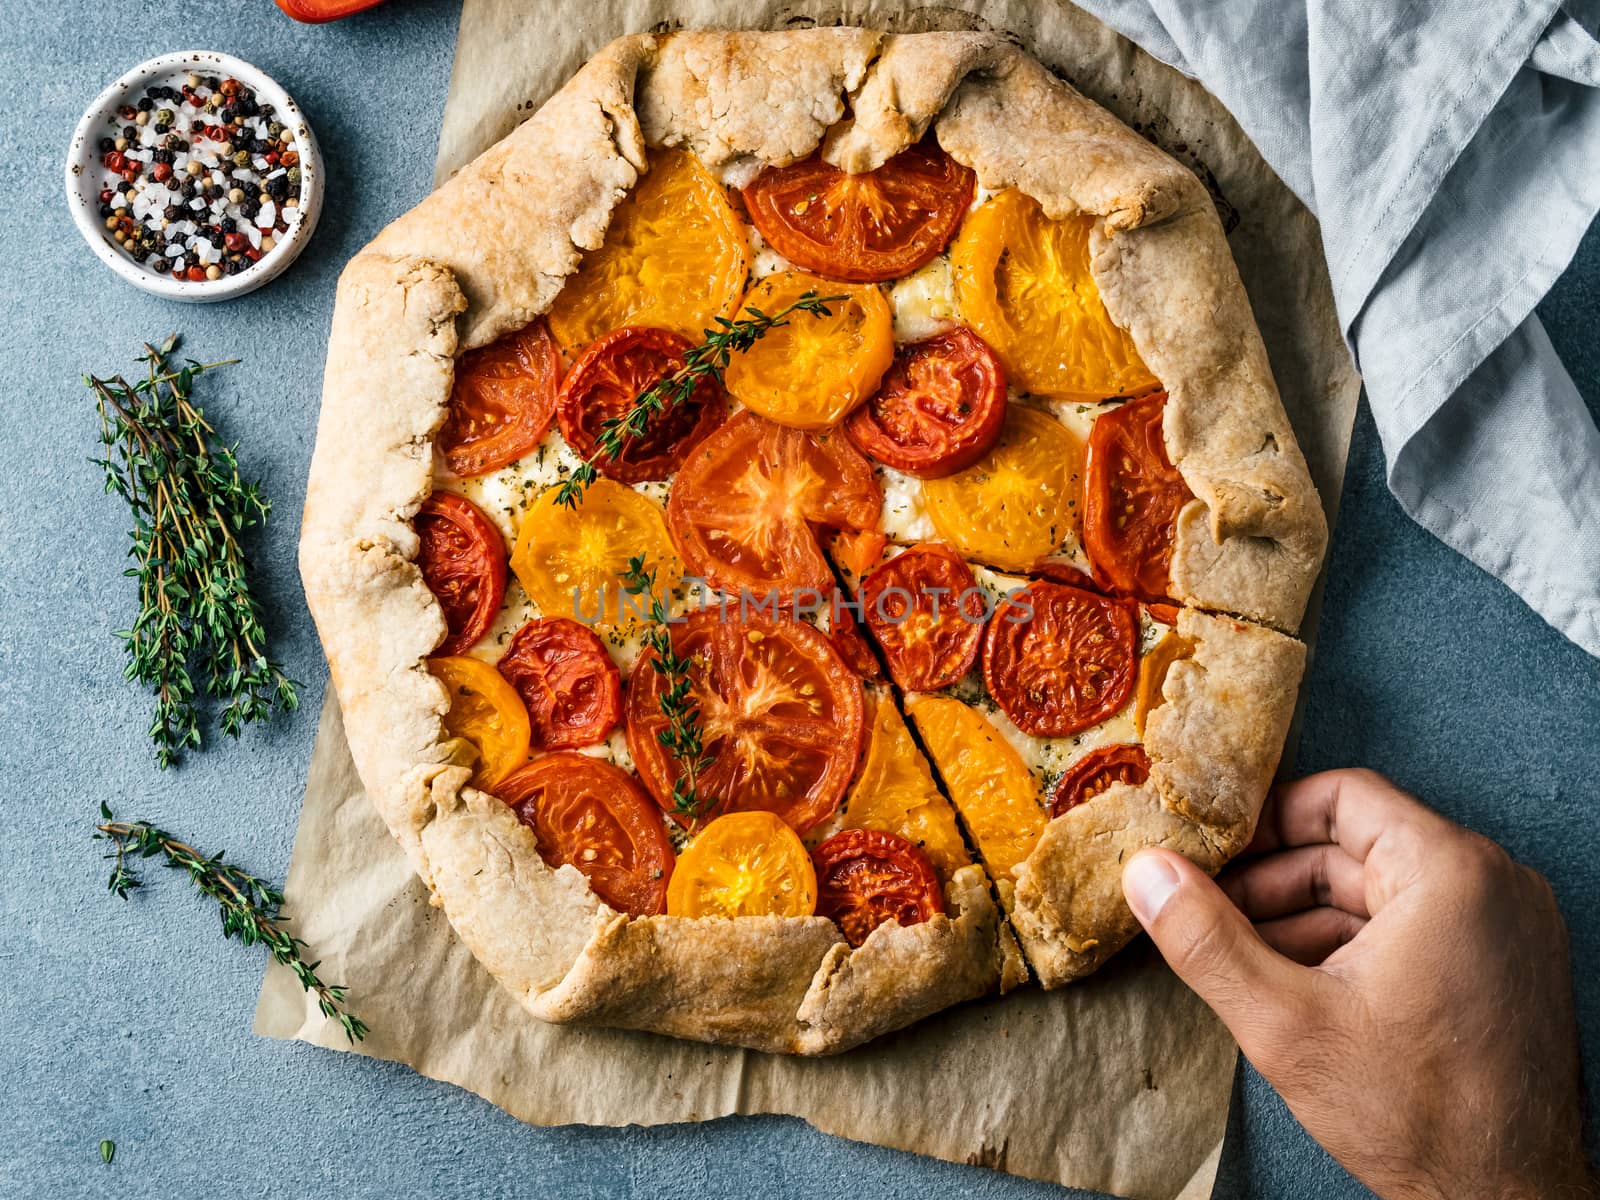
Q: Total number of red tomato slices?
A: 14